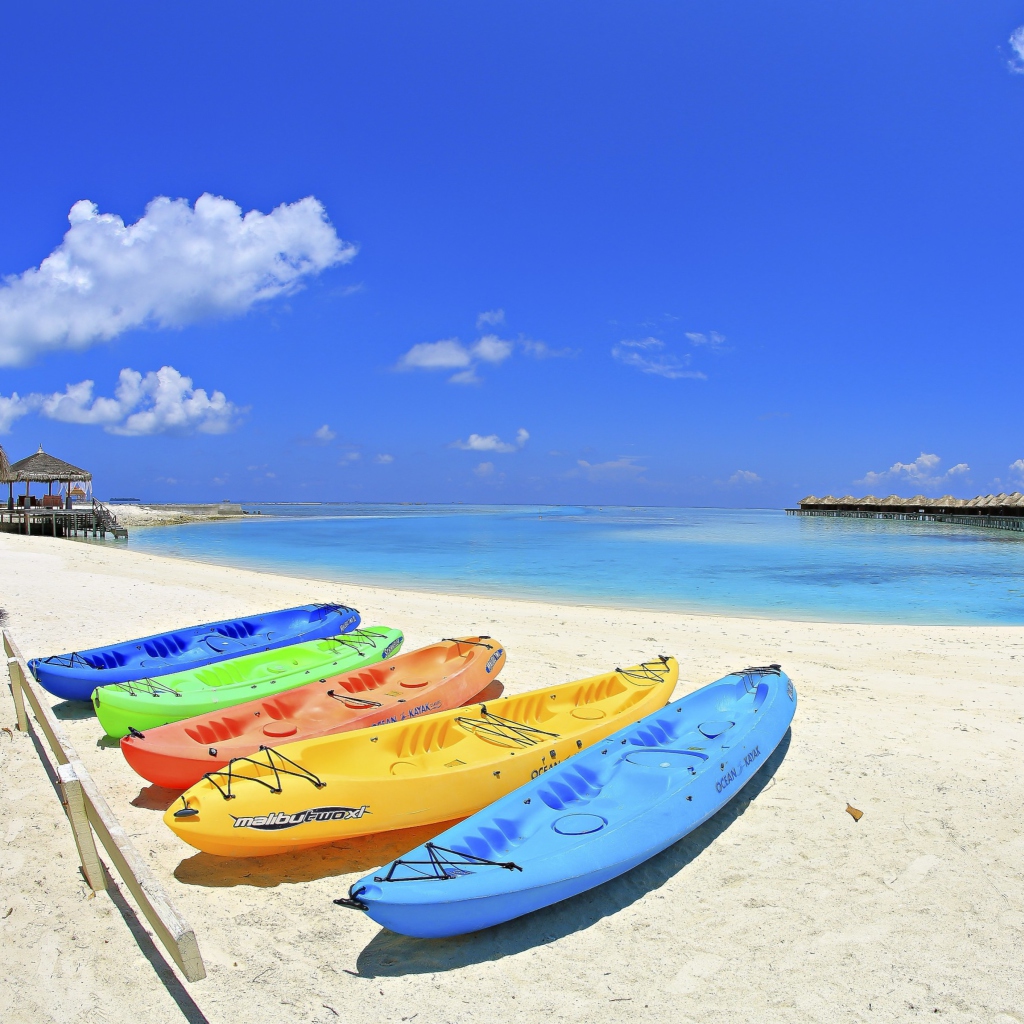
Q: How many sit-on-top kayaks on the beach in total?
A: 5